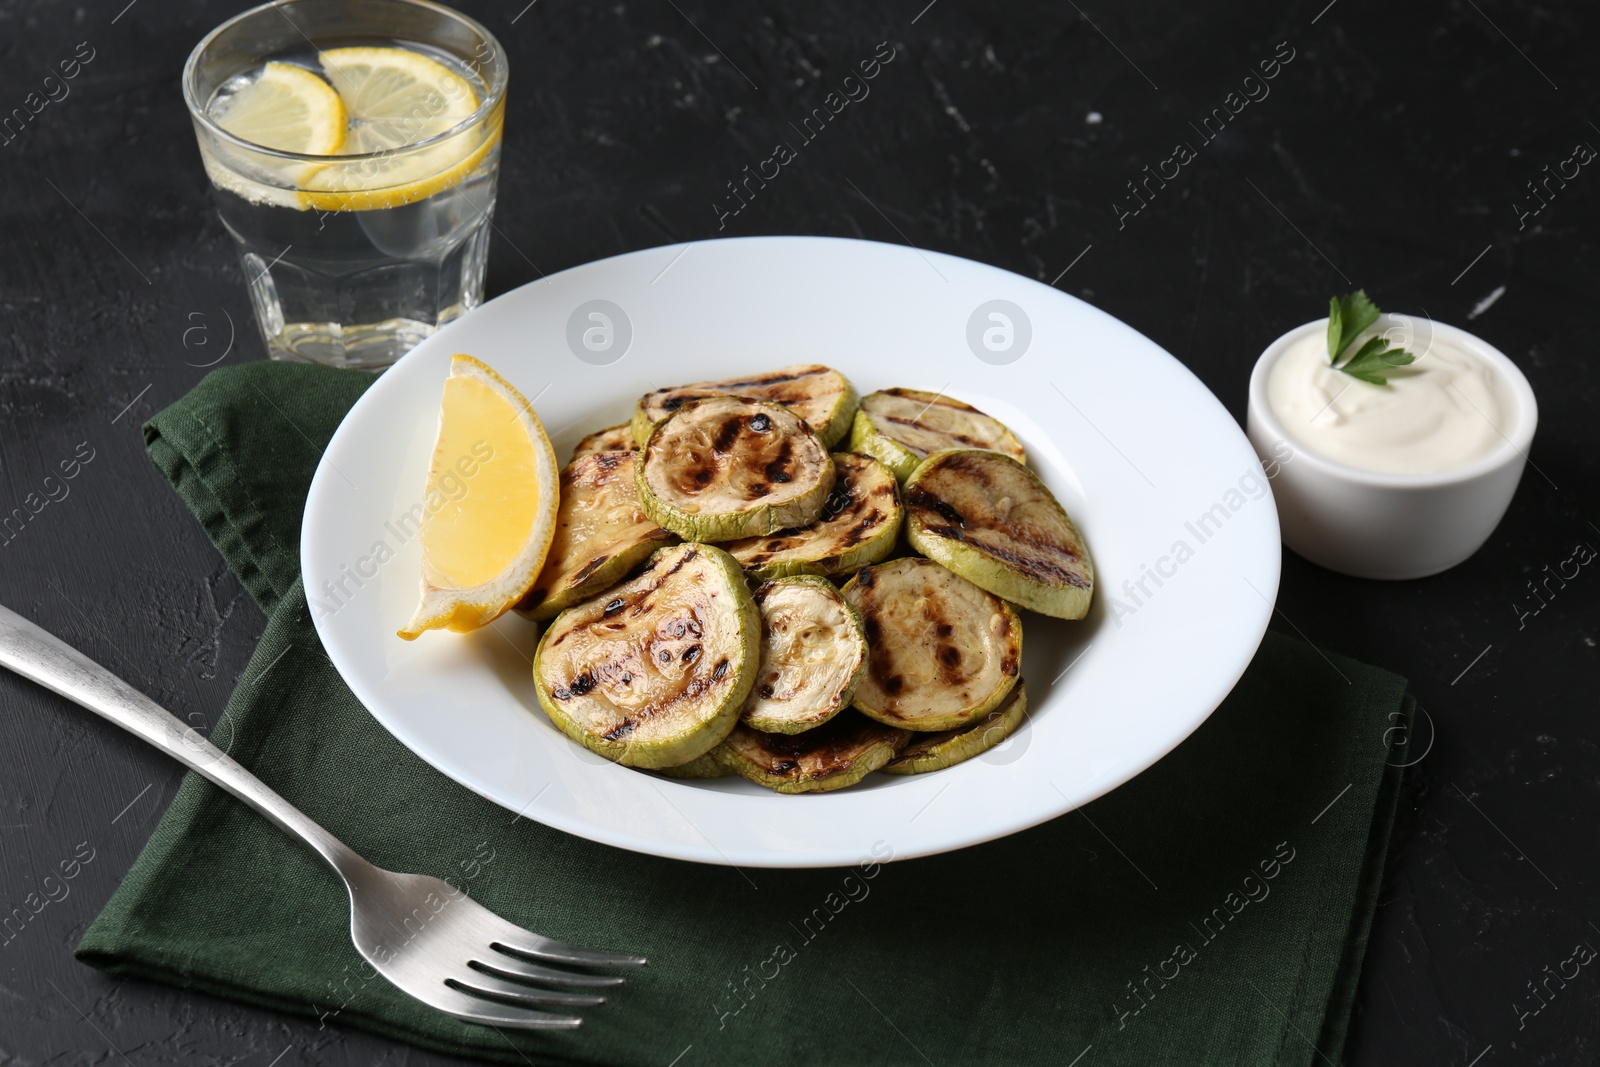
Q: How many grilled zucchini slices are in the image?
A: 13